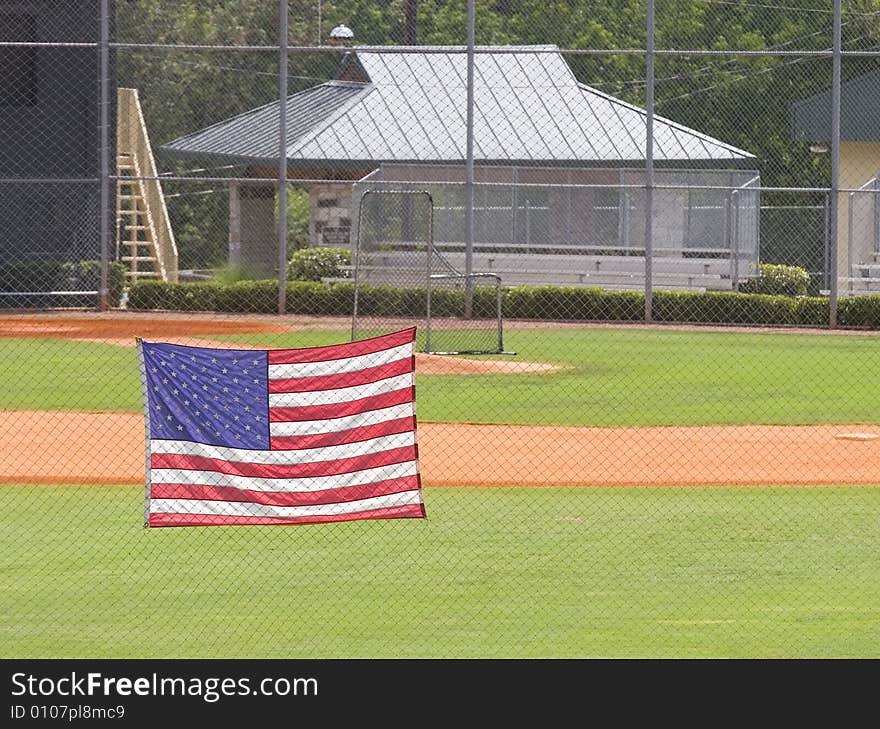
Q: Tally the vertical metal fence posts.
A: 5